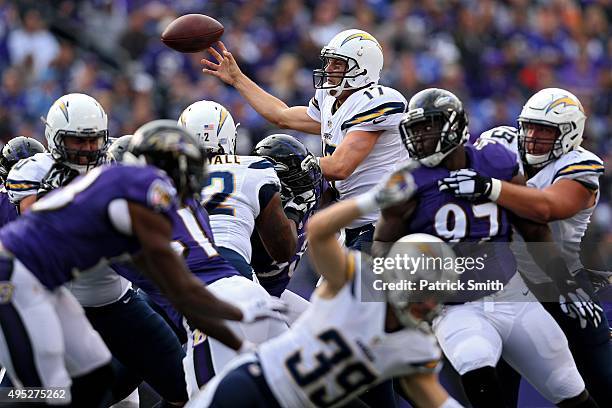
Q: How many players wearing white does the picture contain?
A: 5